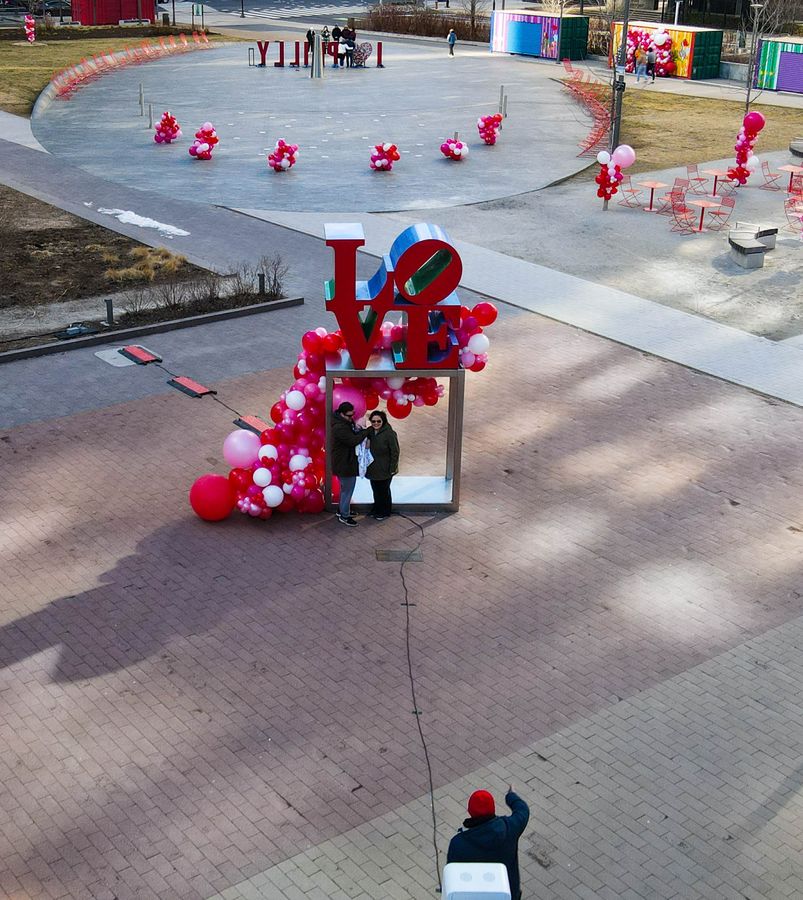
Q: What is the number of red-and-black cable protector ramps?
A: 3